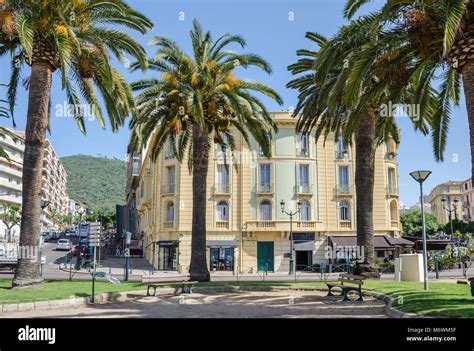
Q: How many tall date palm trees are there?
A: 4